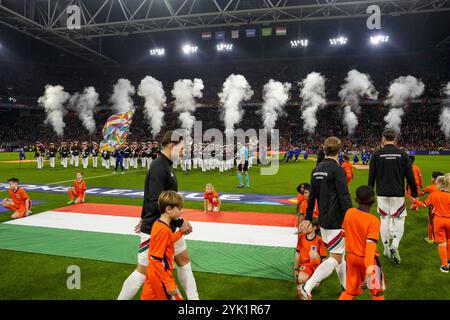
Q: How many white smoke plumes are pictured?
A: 11